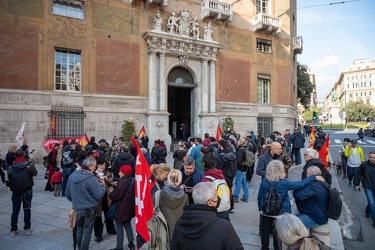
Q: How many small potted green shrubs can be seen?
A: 2